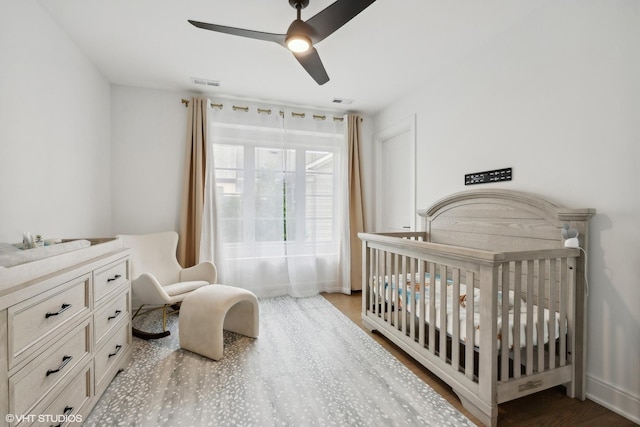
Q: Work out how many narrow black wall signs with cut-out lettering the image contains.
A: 1